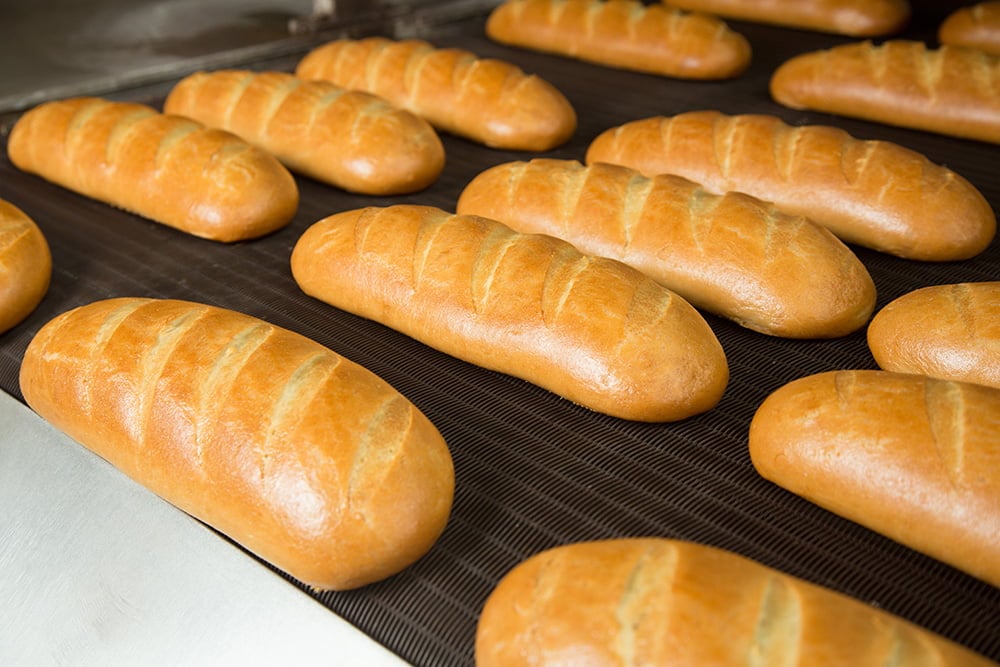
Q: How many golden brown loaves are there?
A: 15